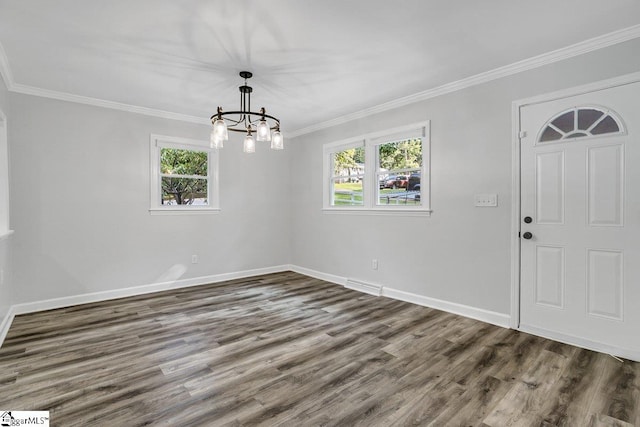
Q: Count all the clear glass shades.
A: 5